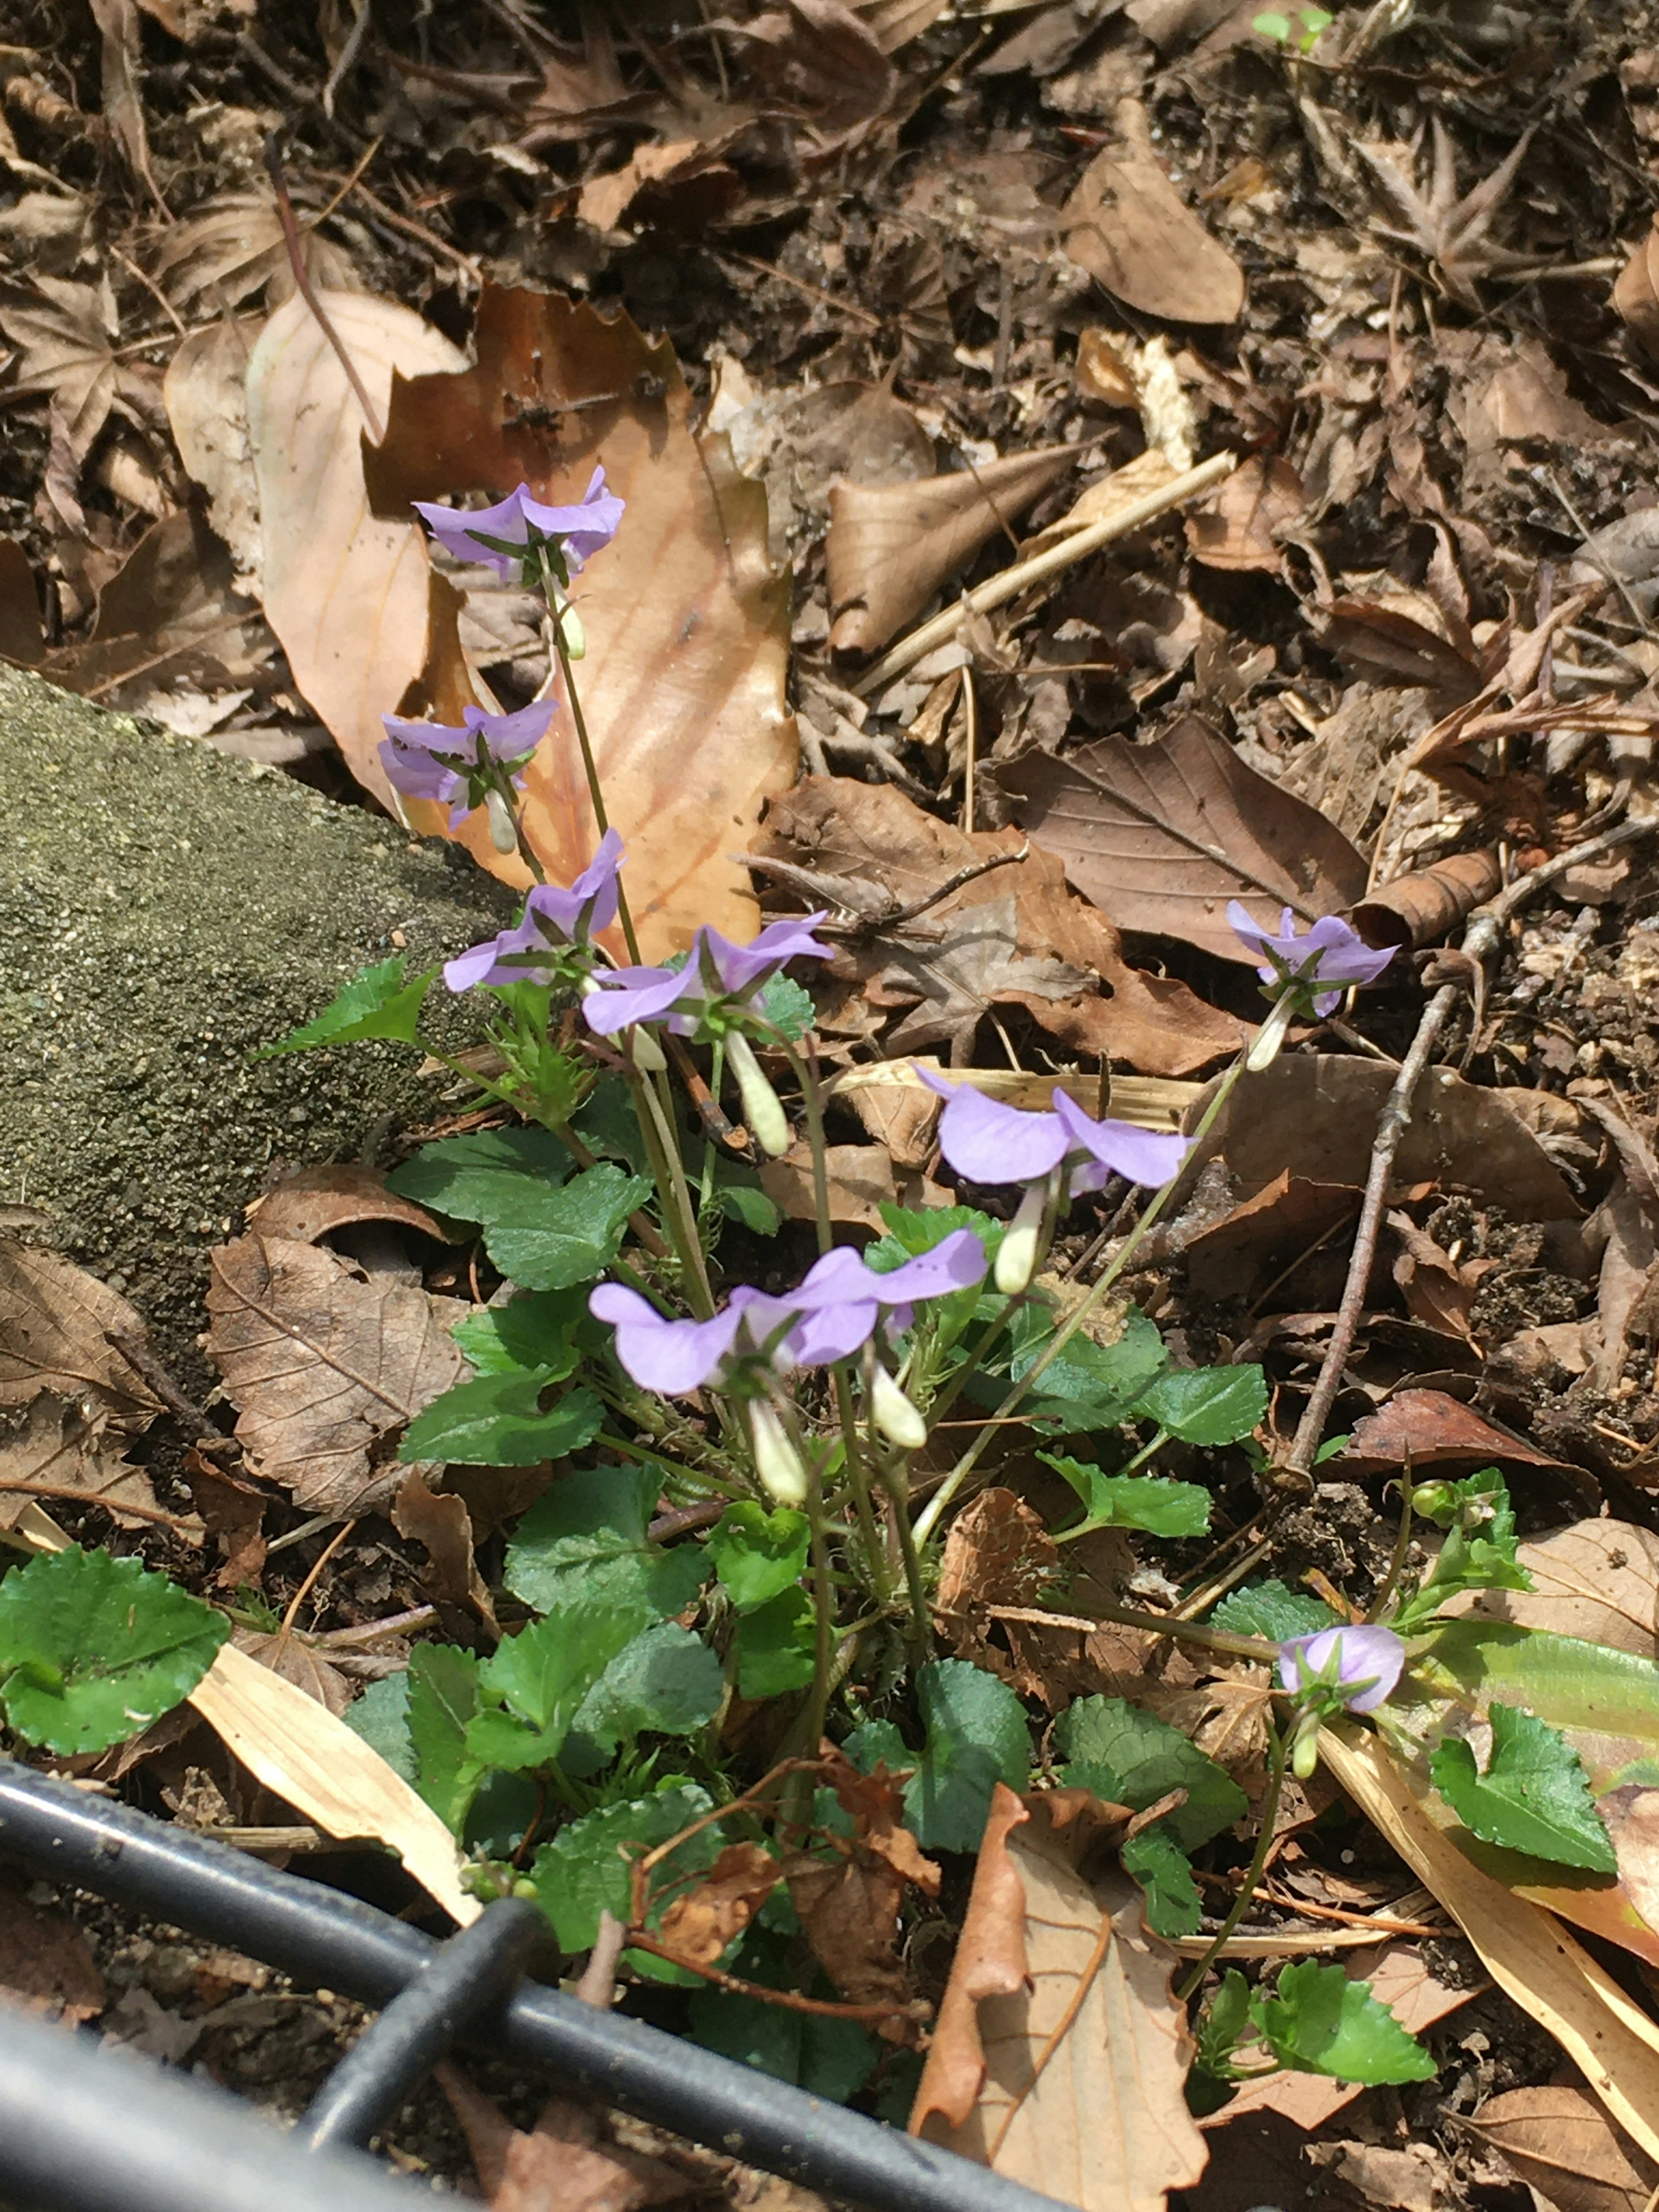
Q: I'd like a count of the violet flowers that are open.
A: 9